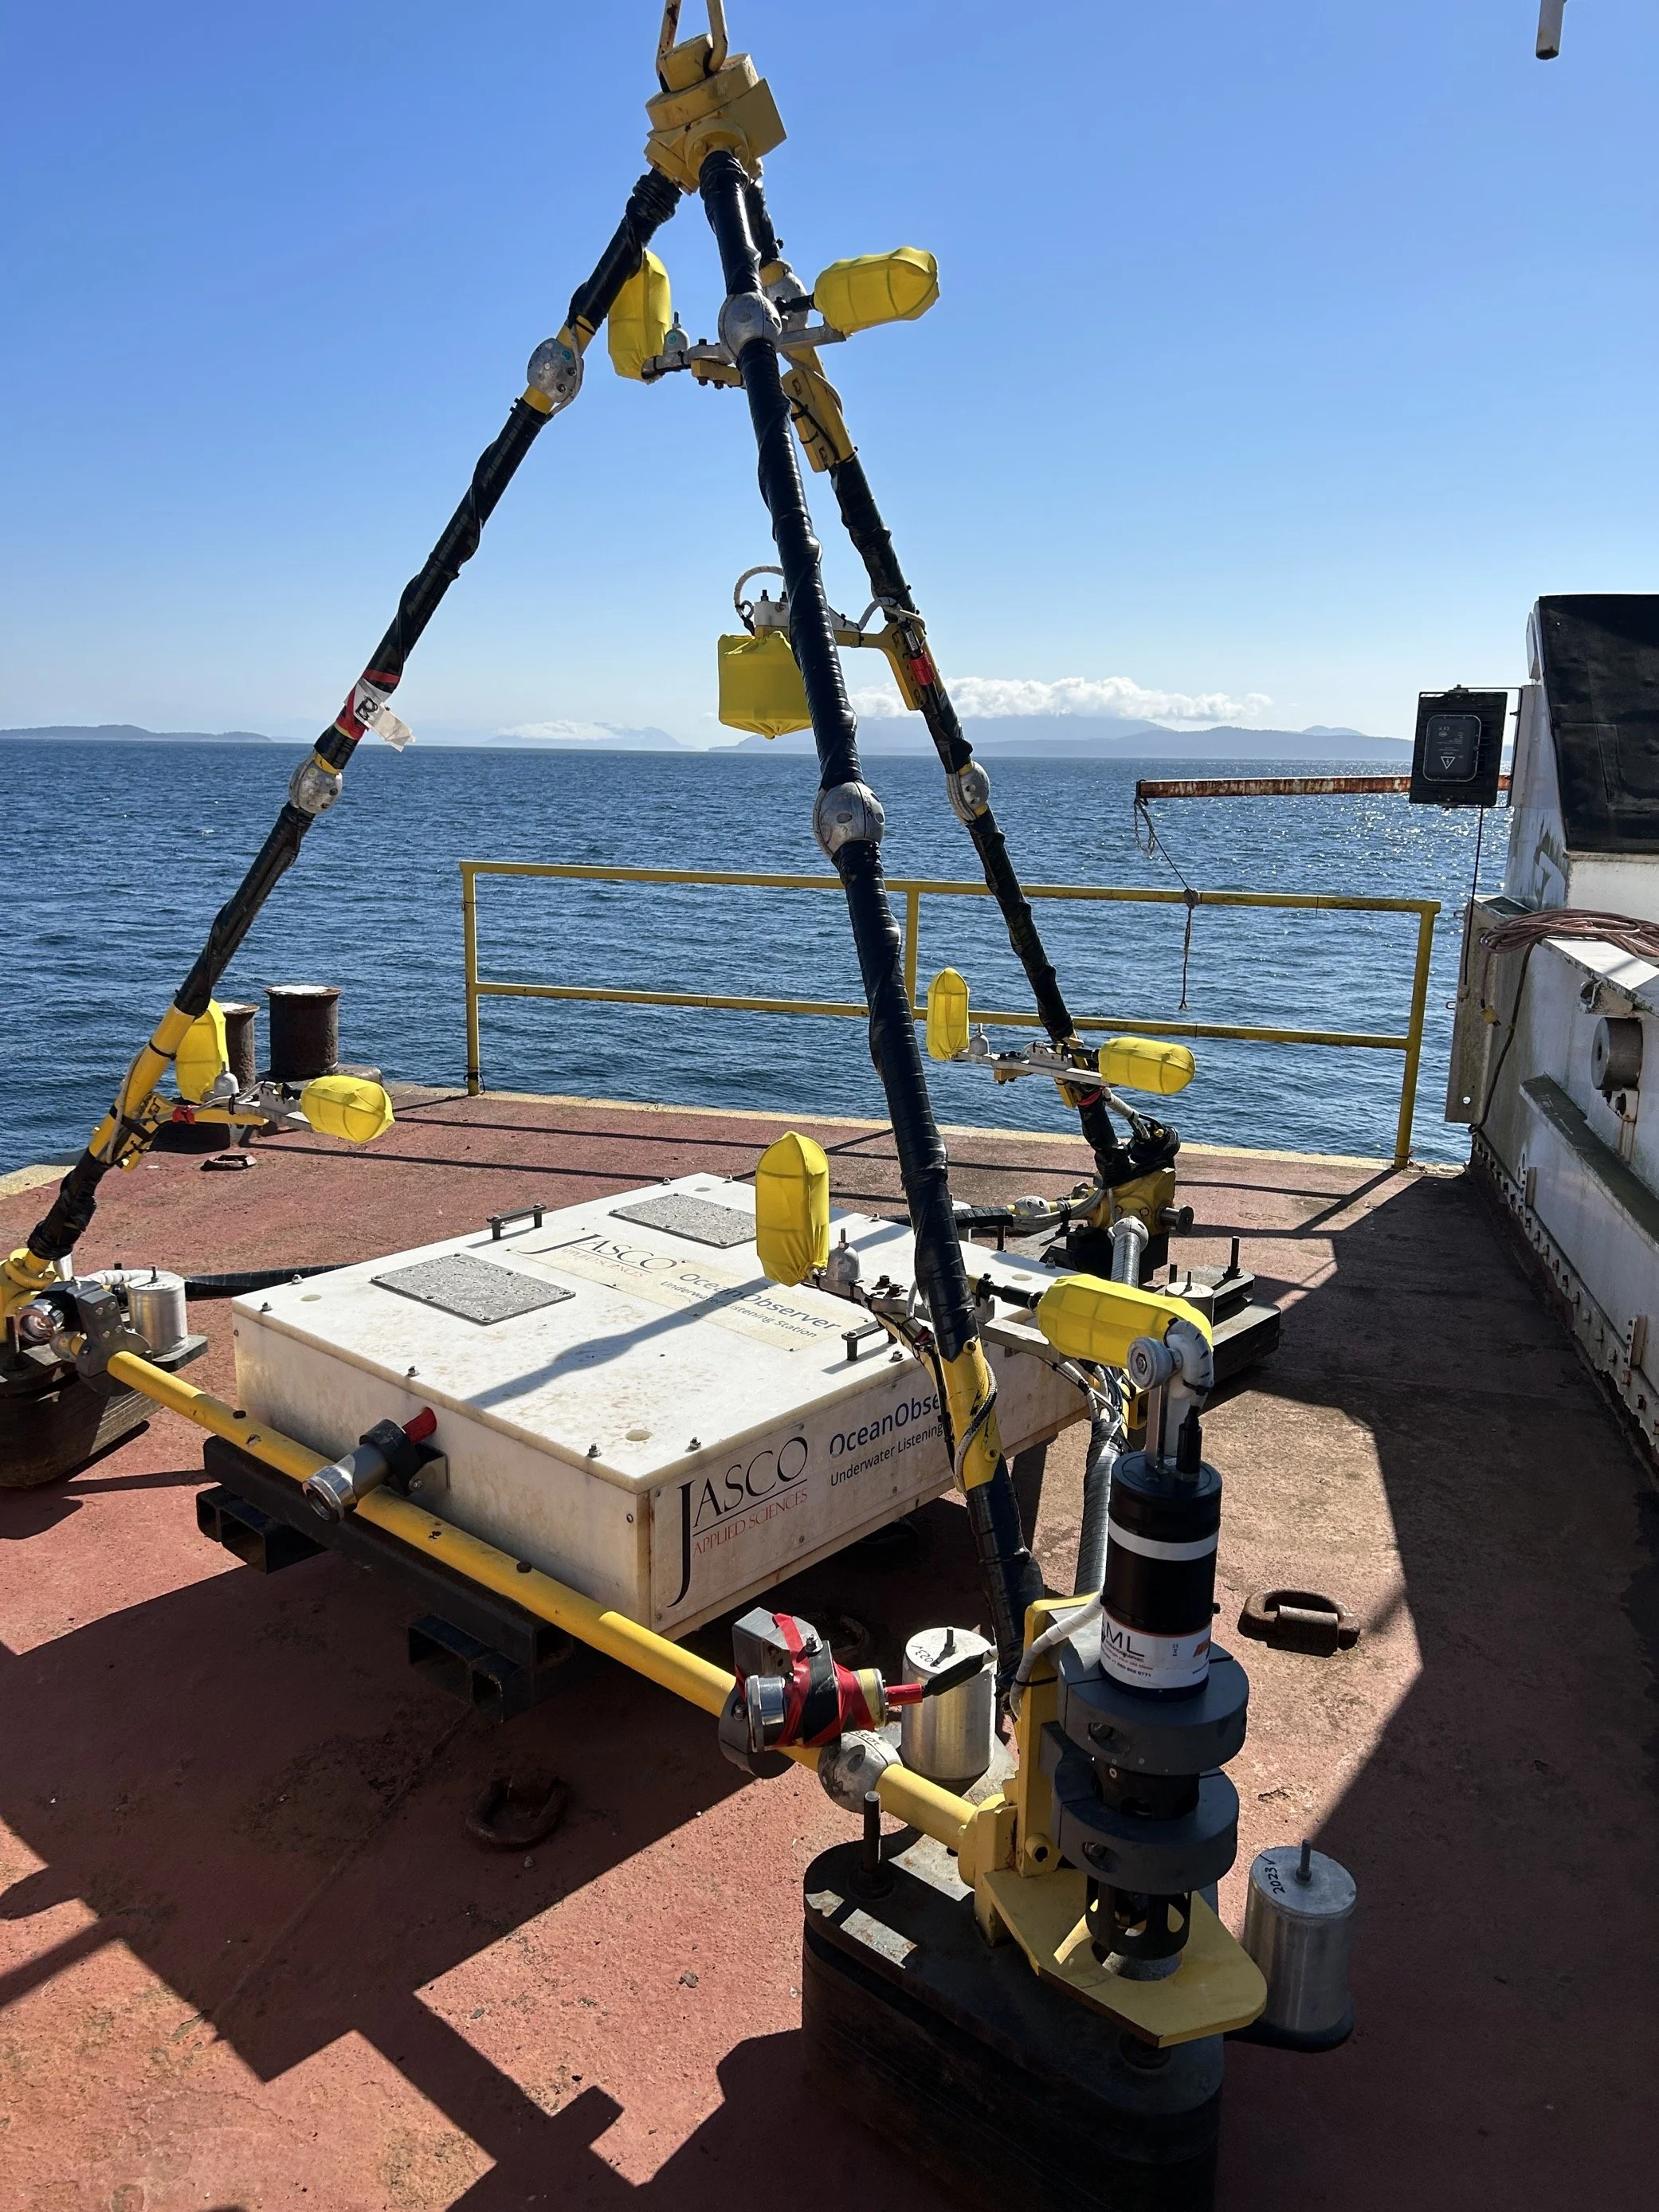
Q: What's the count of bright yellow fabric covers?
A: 9